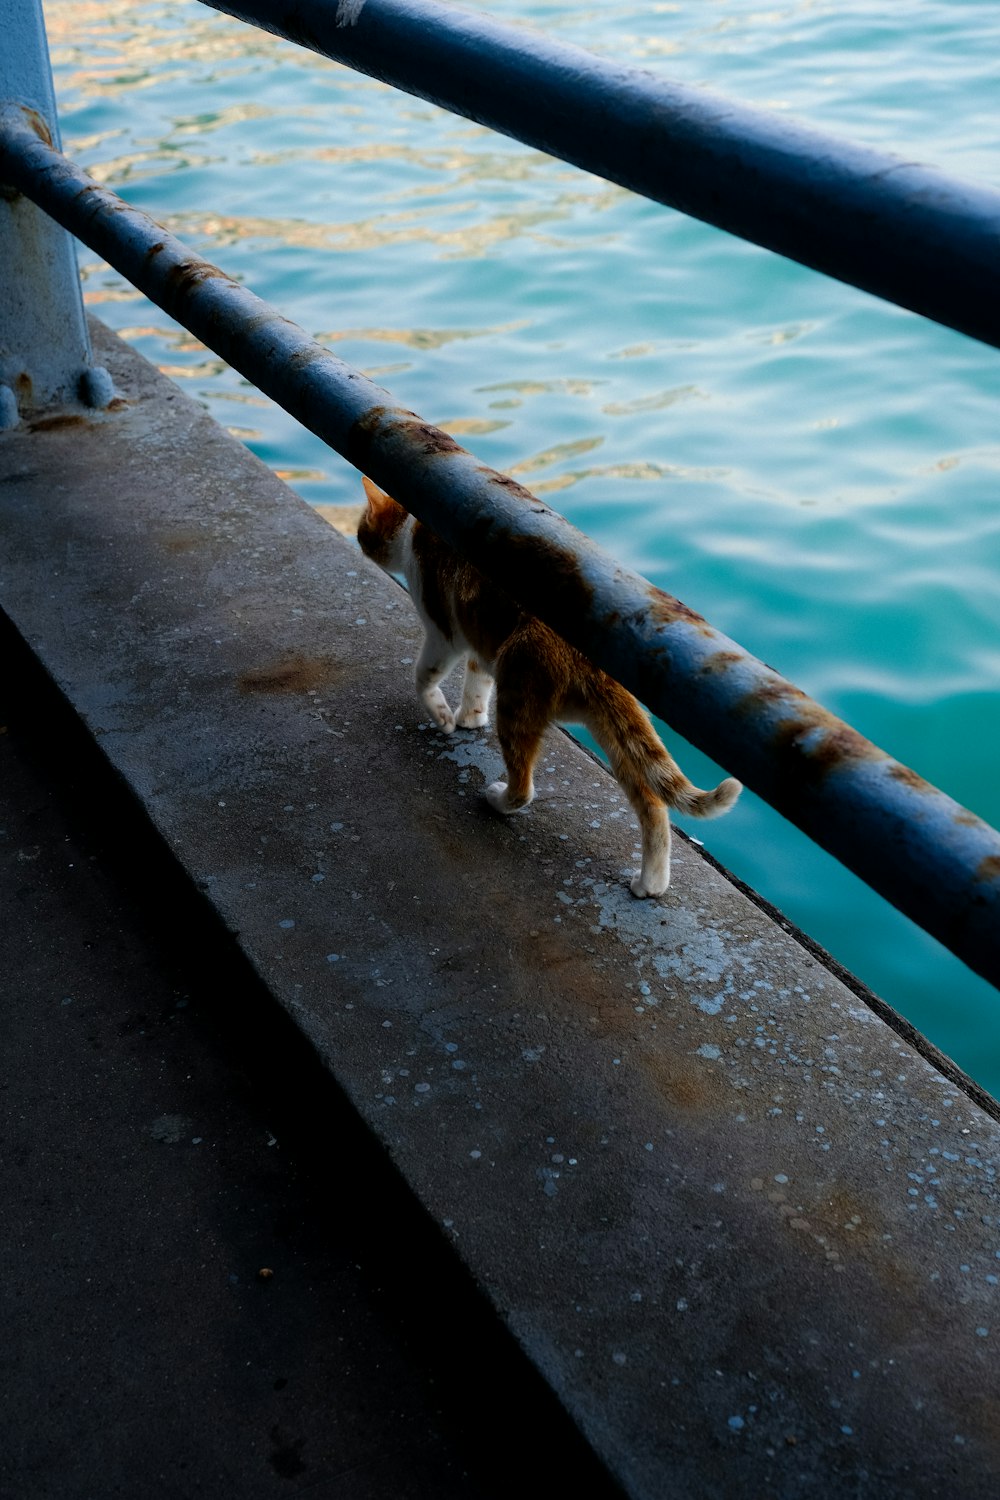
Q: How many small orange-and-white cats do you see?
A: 1